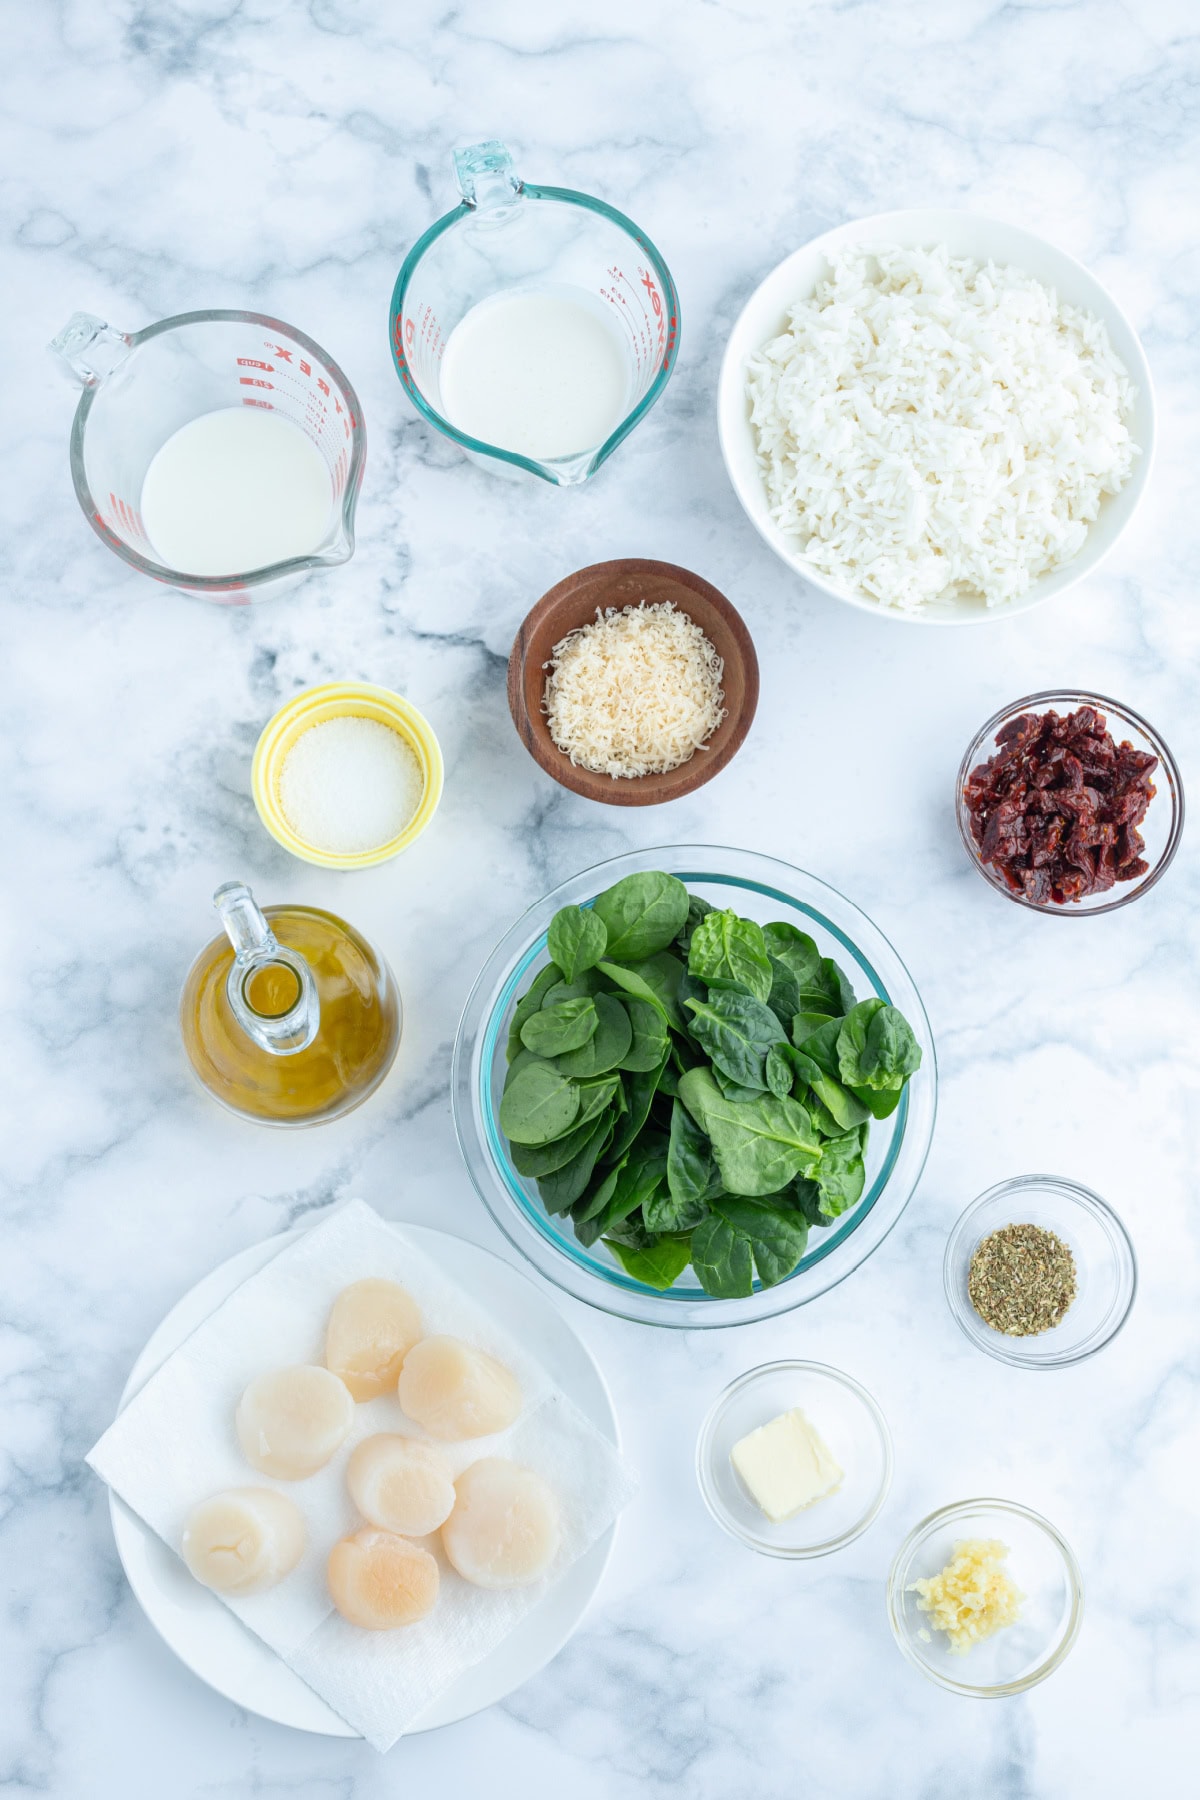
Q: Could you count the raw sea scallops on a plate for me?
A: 7